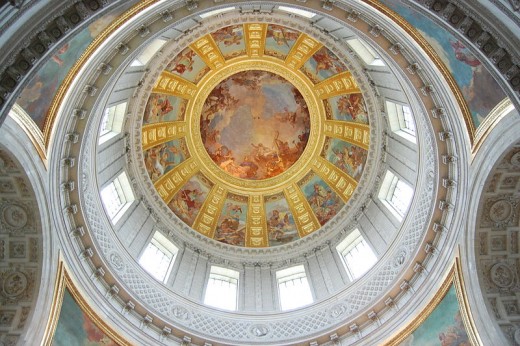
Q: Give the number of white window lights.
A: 12